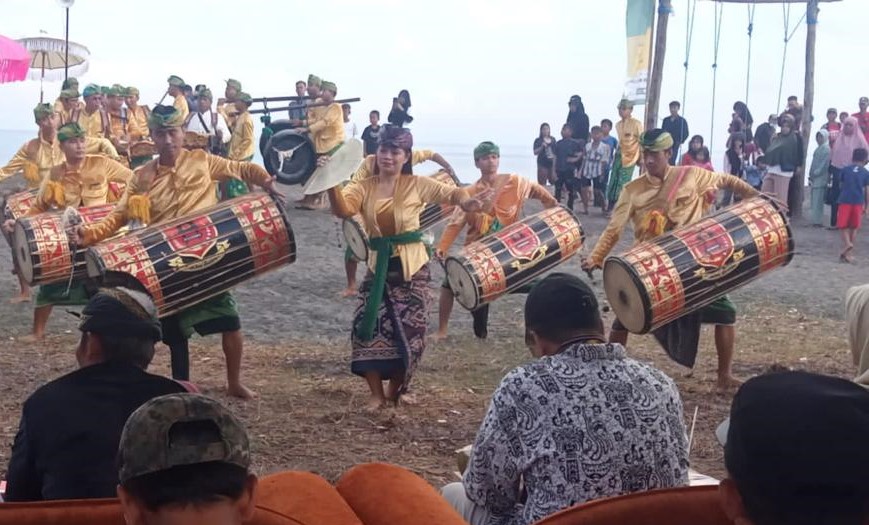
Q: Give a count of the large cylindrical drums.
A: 6